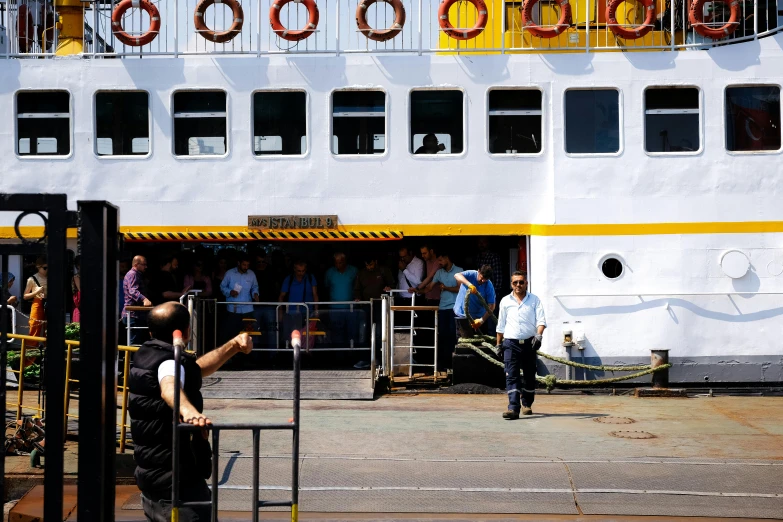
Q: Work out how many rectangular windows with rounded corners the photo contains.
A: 10